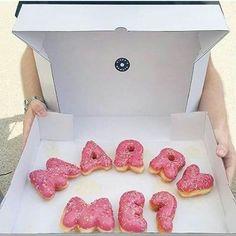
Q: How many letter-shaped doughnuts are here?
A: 7